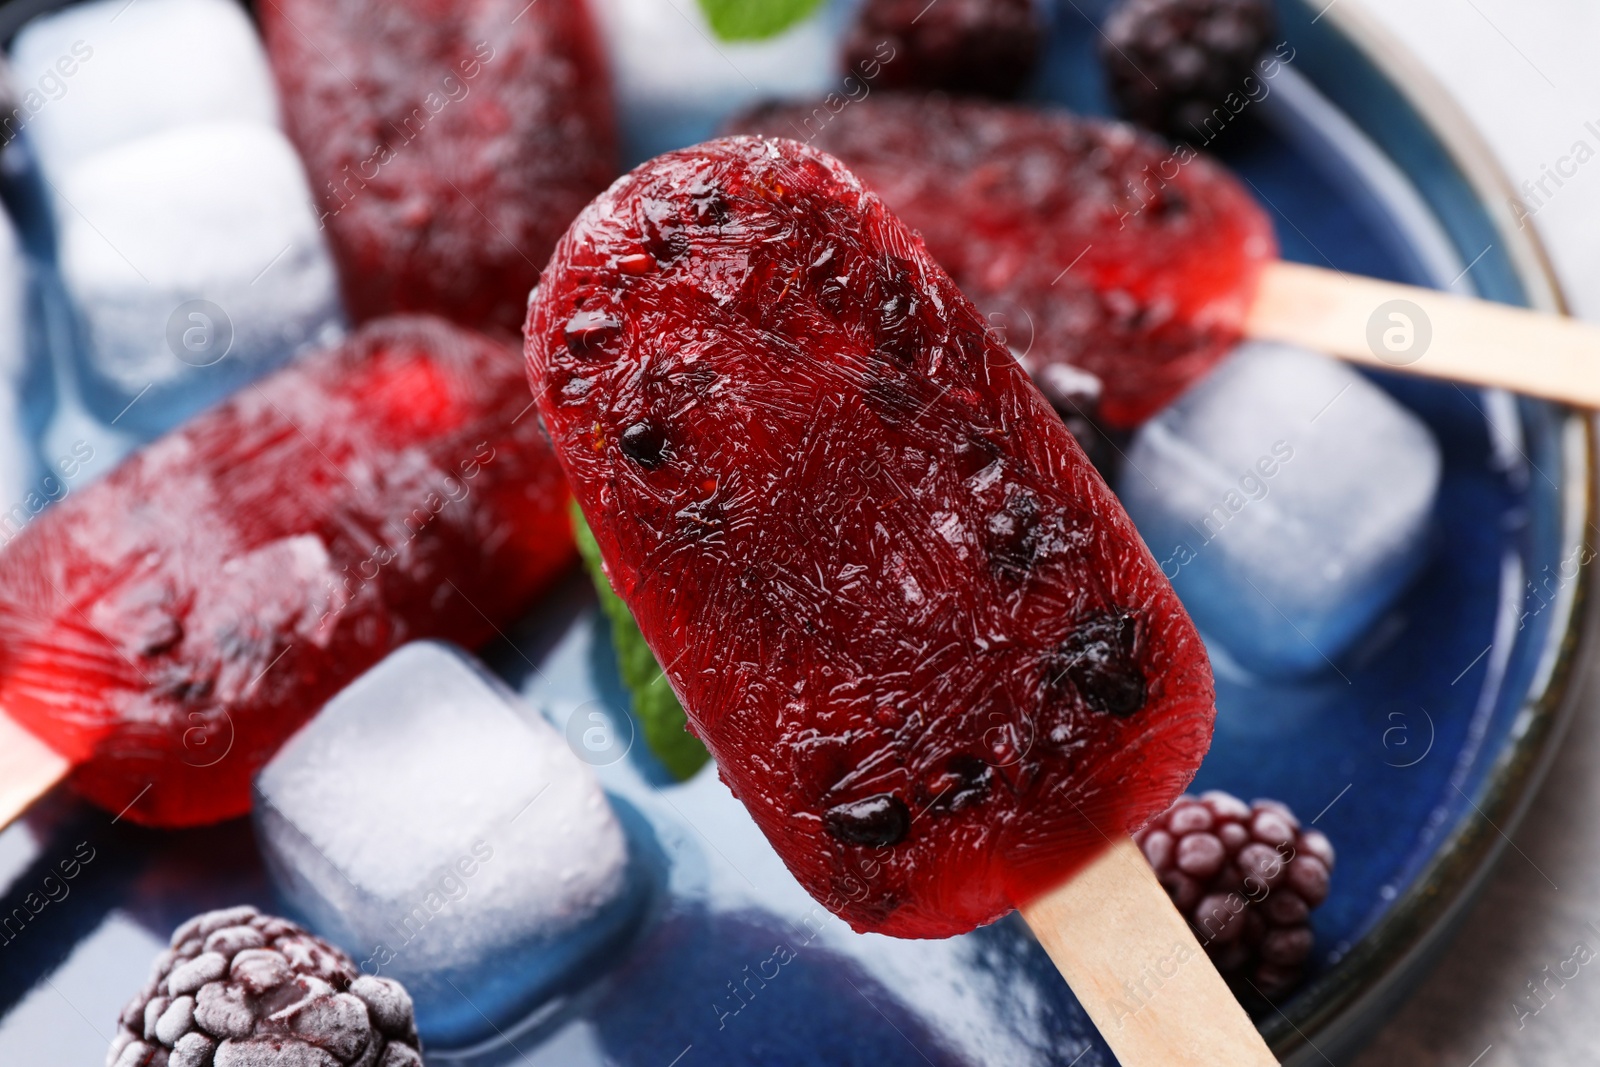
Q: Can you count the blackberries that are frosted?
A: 2